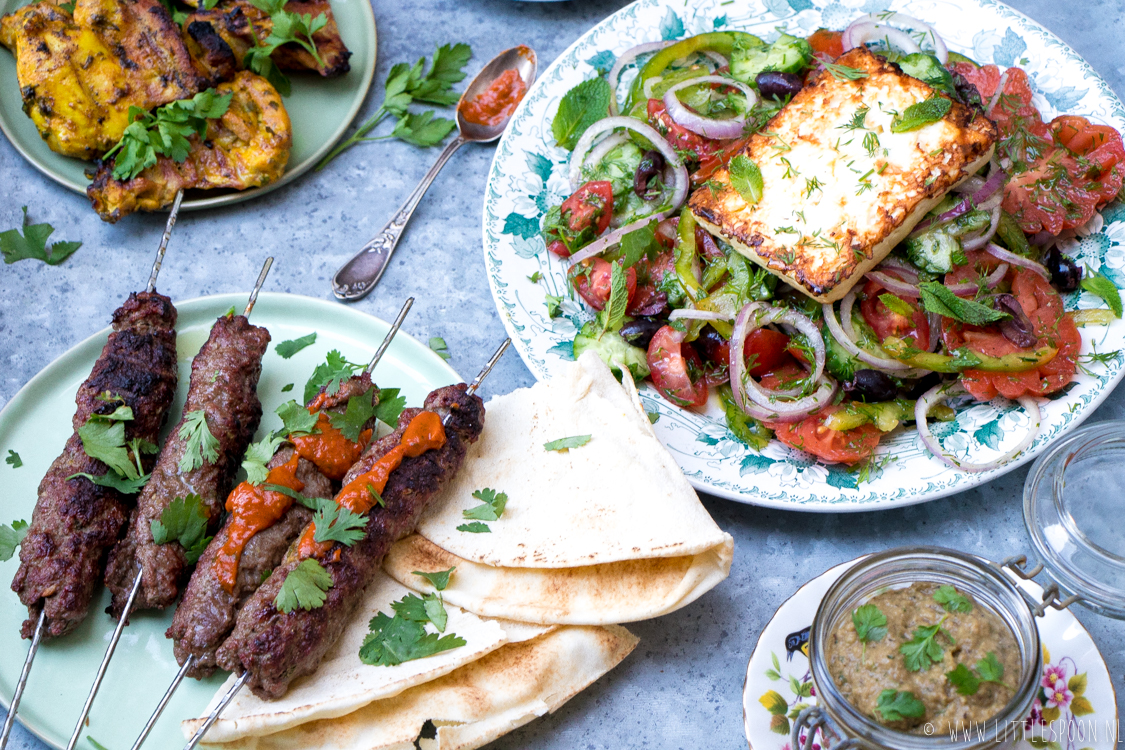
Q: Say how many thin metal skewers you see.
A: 4